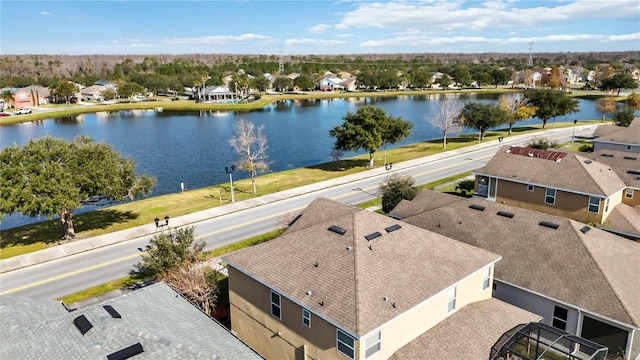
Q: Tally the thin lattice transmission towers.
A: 2